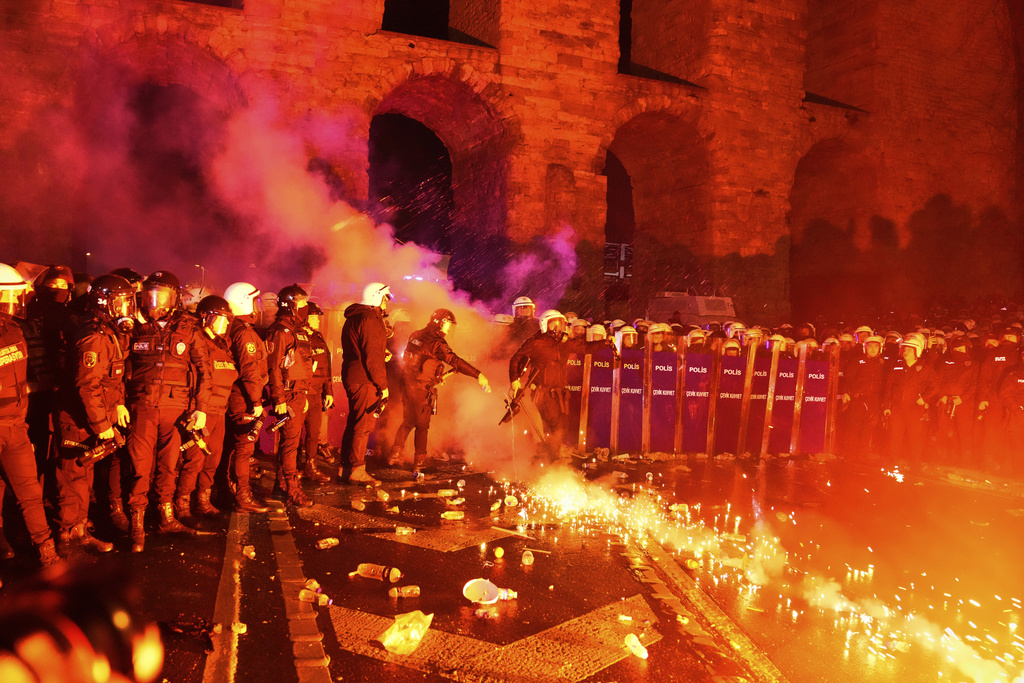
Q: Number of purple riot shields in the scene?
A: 9